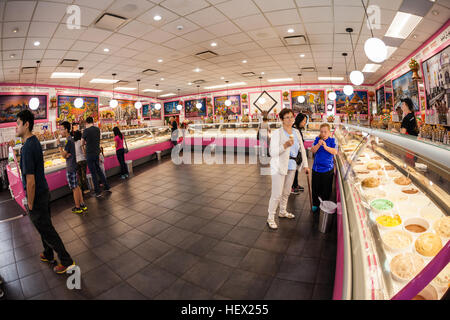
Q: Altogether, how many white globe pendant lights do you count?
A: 14